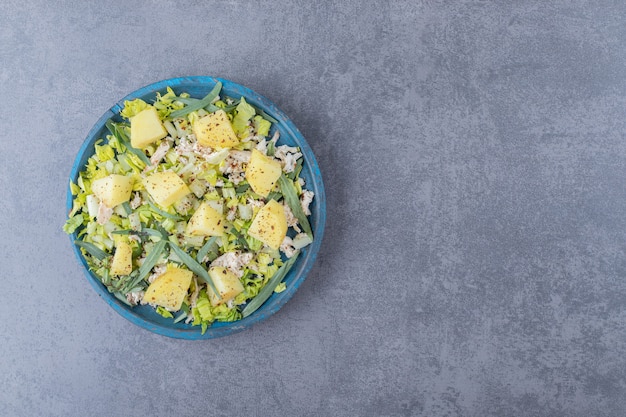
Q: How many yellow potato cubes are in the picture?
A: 10